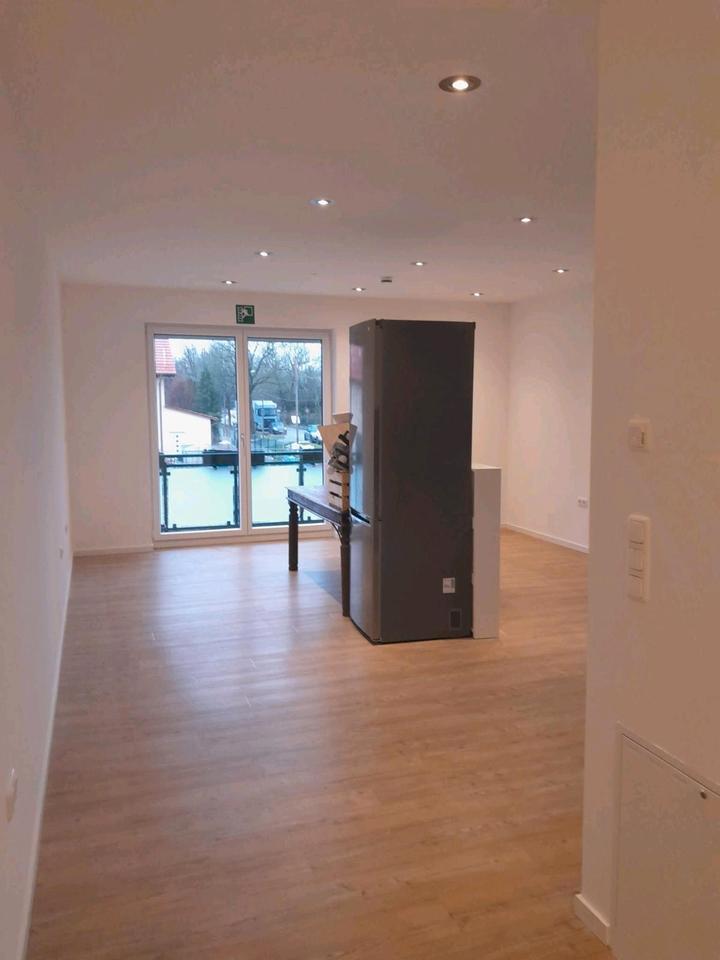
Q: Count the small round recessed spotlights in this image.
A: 9